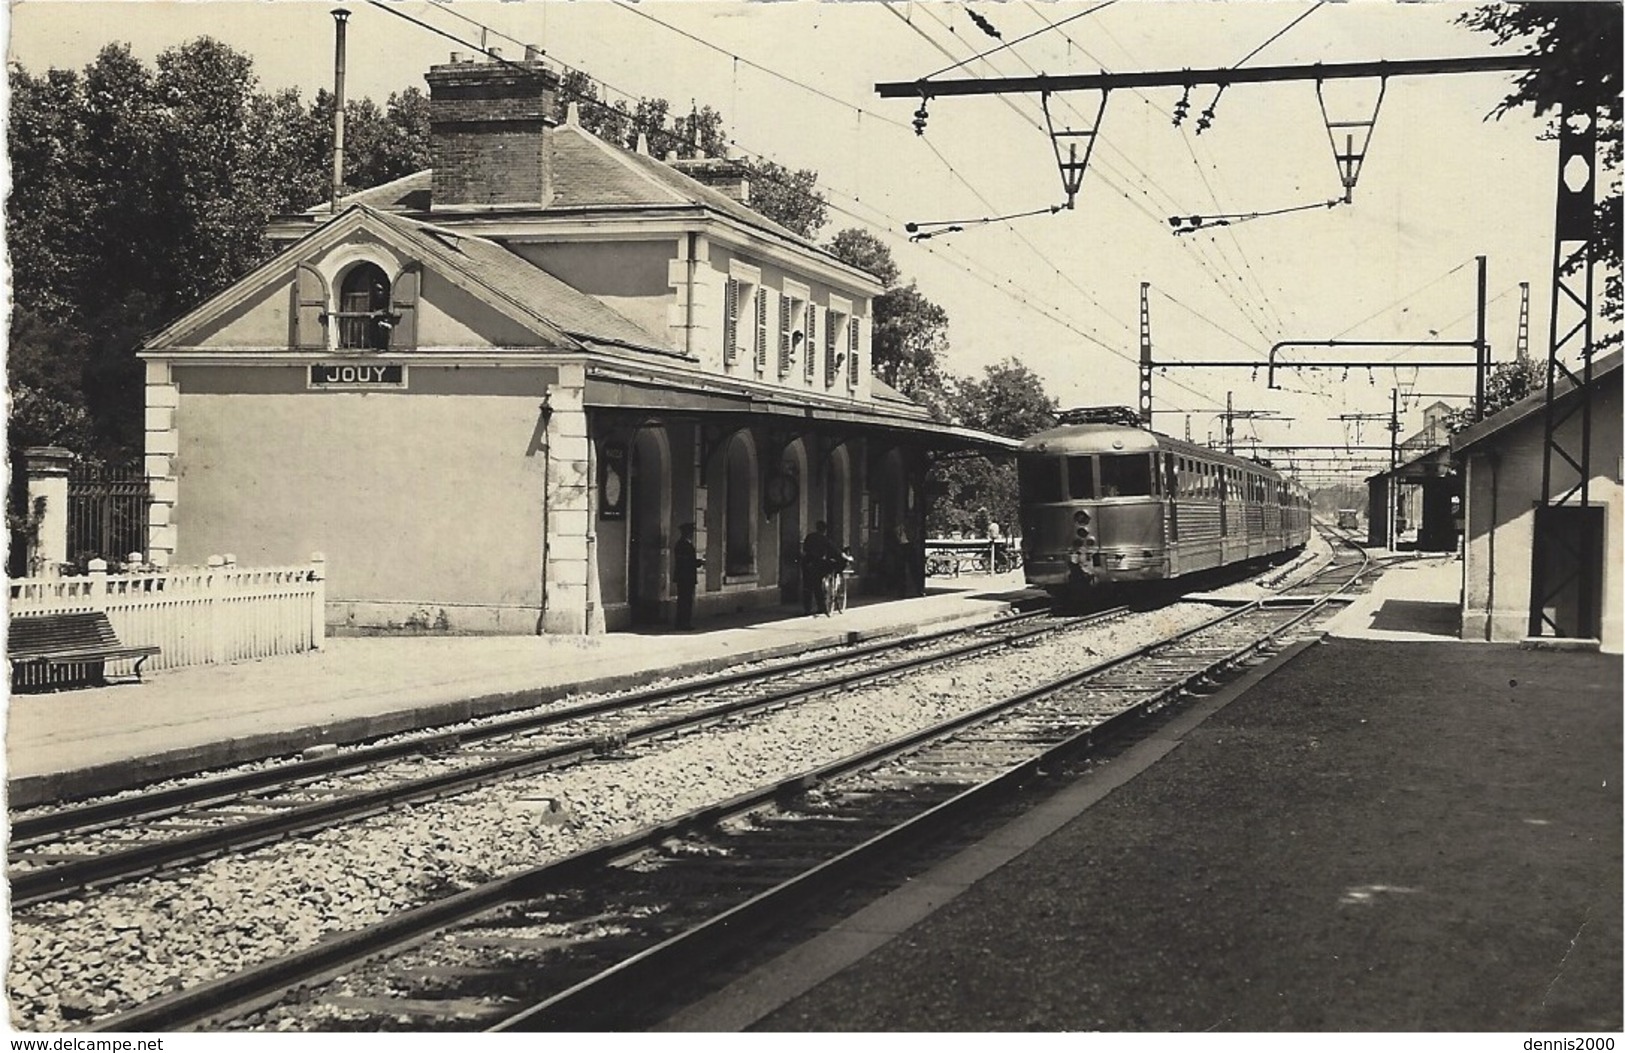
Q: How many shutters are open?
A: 8